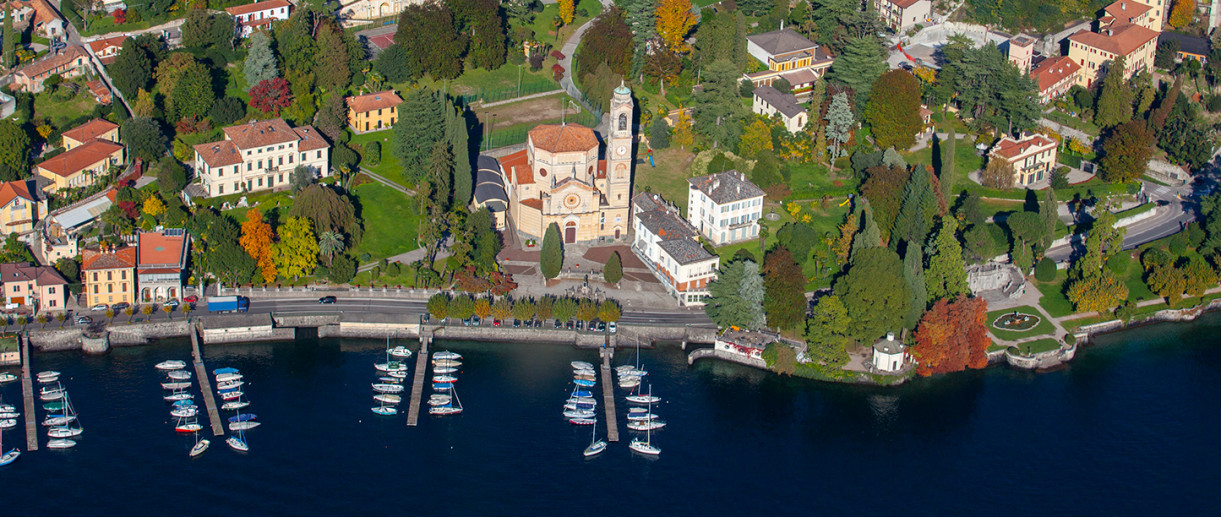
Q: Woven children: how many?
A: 0